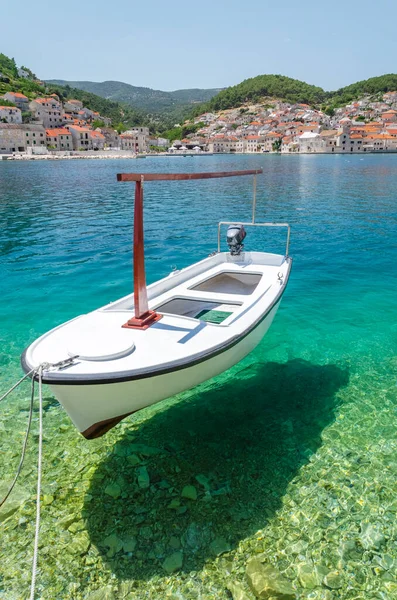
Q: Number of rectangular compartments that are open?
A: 2